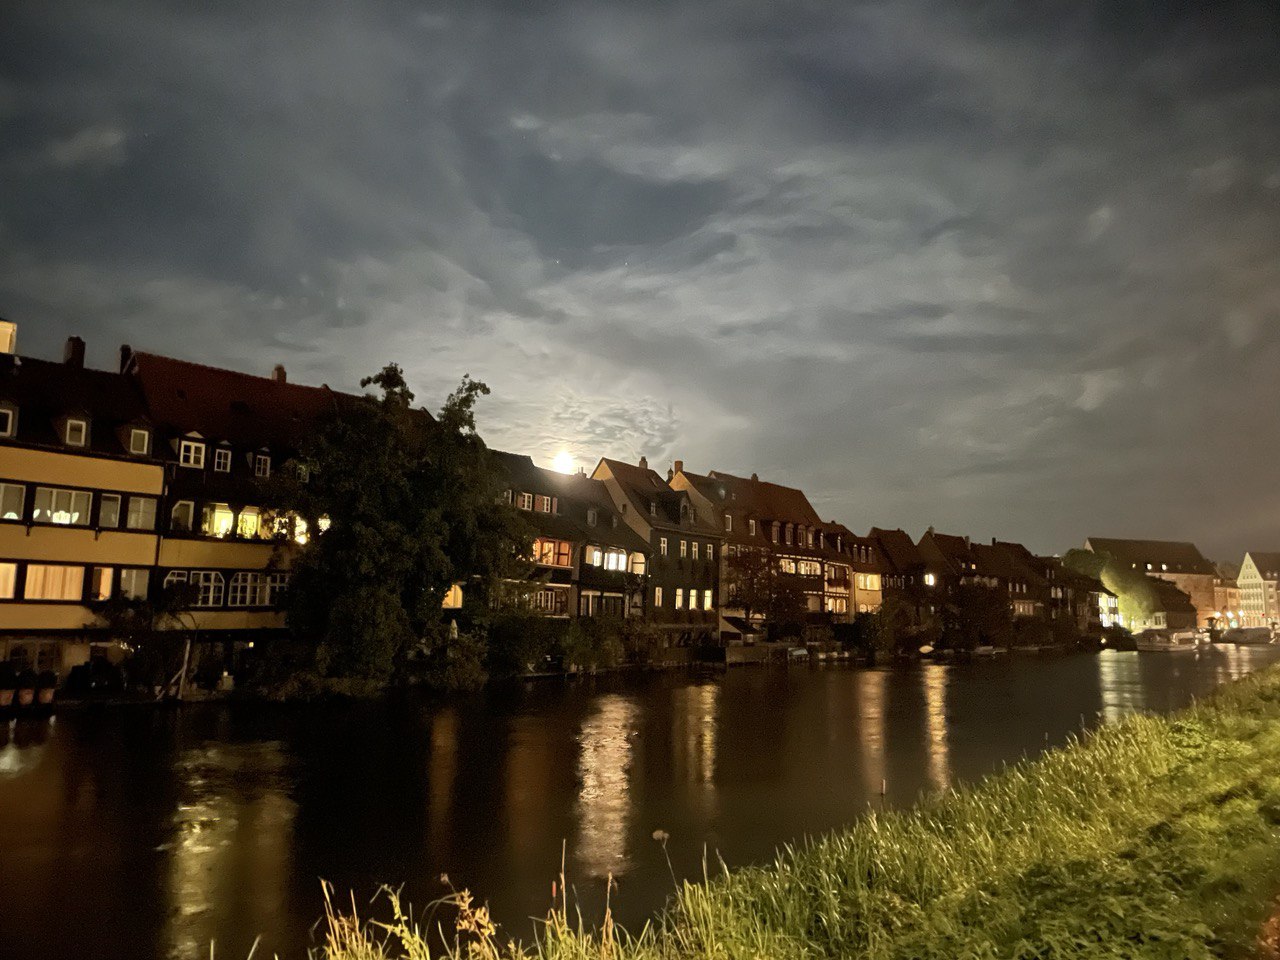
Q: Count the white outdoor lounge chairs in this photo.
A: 0